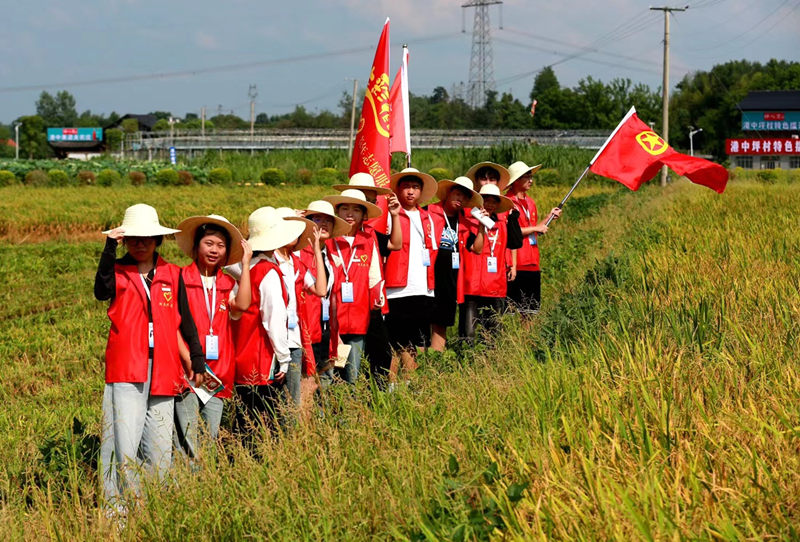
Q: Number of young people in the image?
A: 12